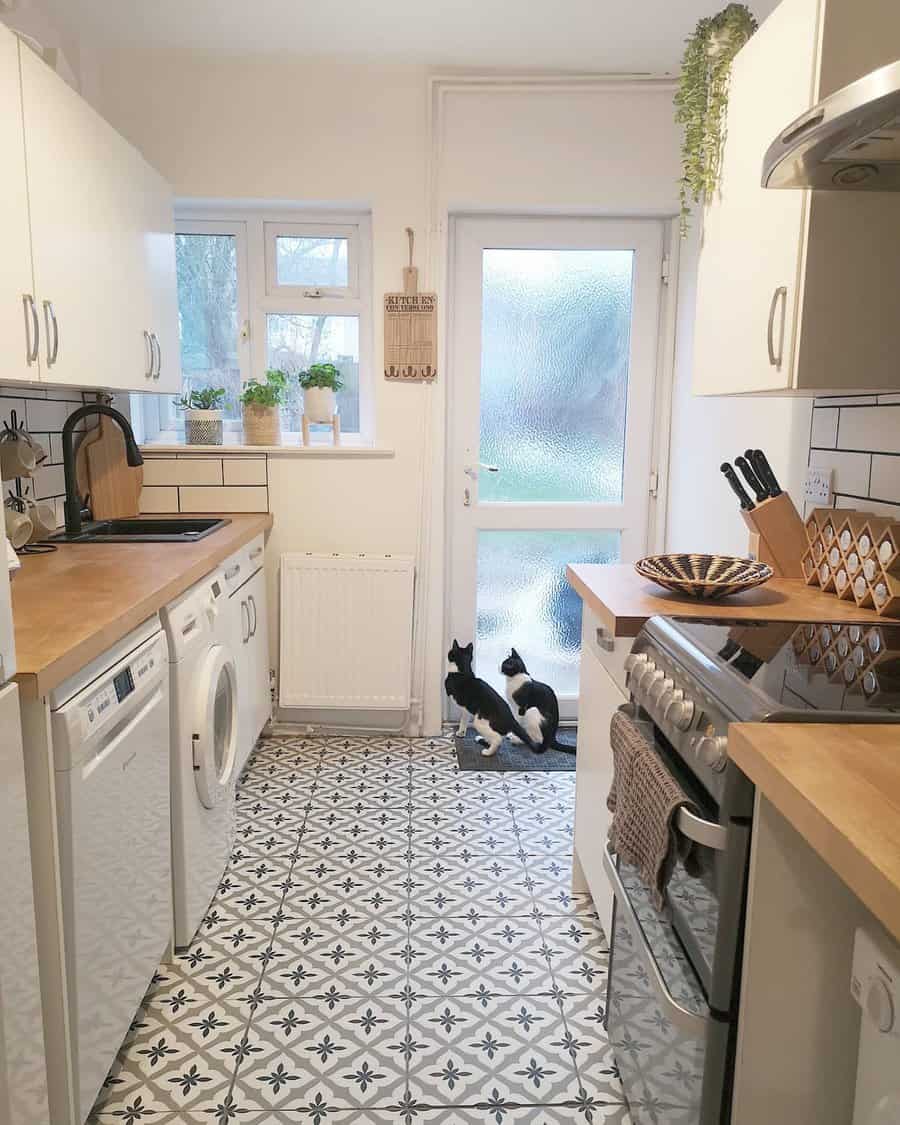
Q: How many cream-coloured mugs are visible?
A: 4